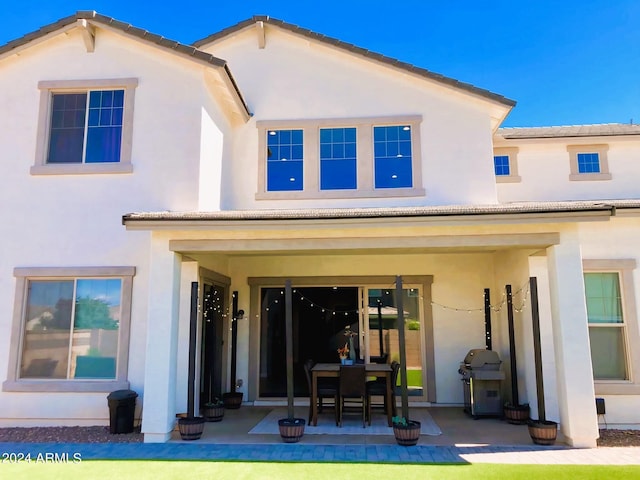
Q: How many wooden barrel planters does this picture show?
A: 7